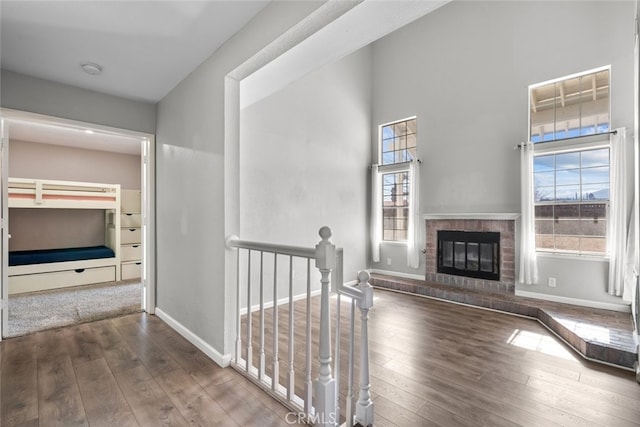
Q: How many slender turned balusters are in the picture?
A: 8